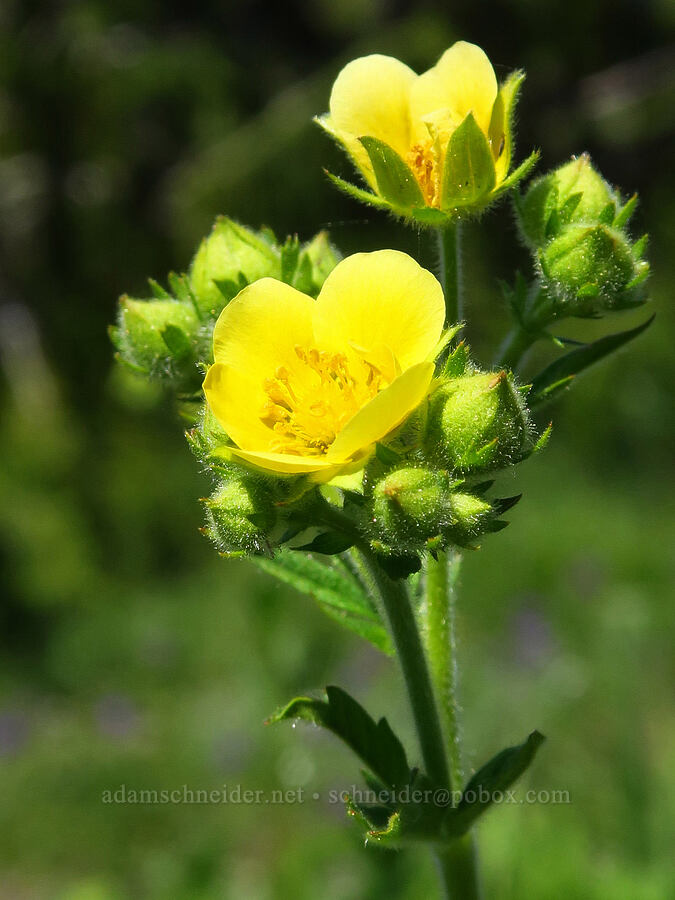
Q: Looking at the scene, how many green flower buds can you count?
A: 9